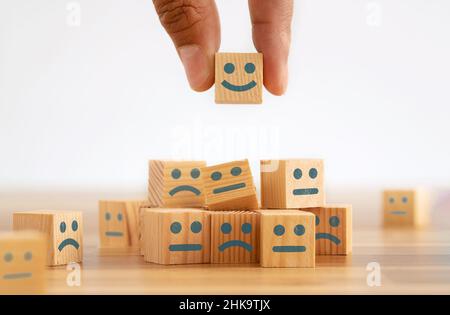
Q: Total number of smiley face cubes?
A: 1